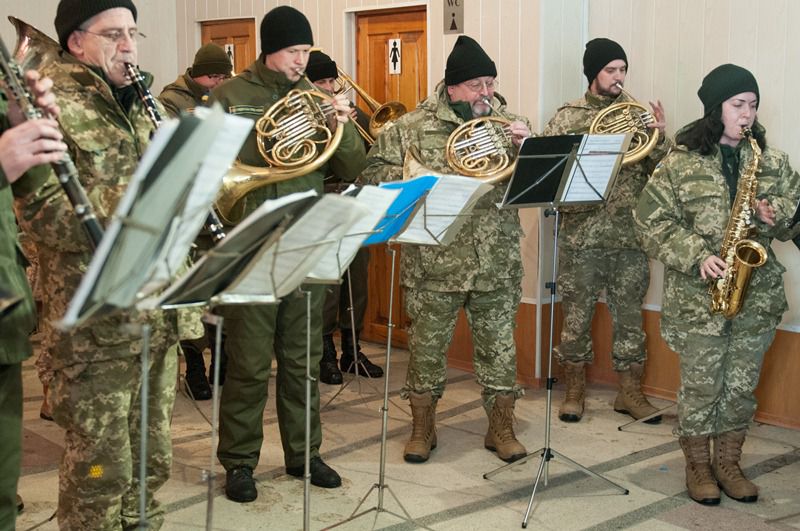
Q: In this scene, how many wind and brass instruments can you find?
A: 8